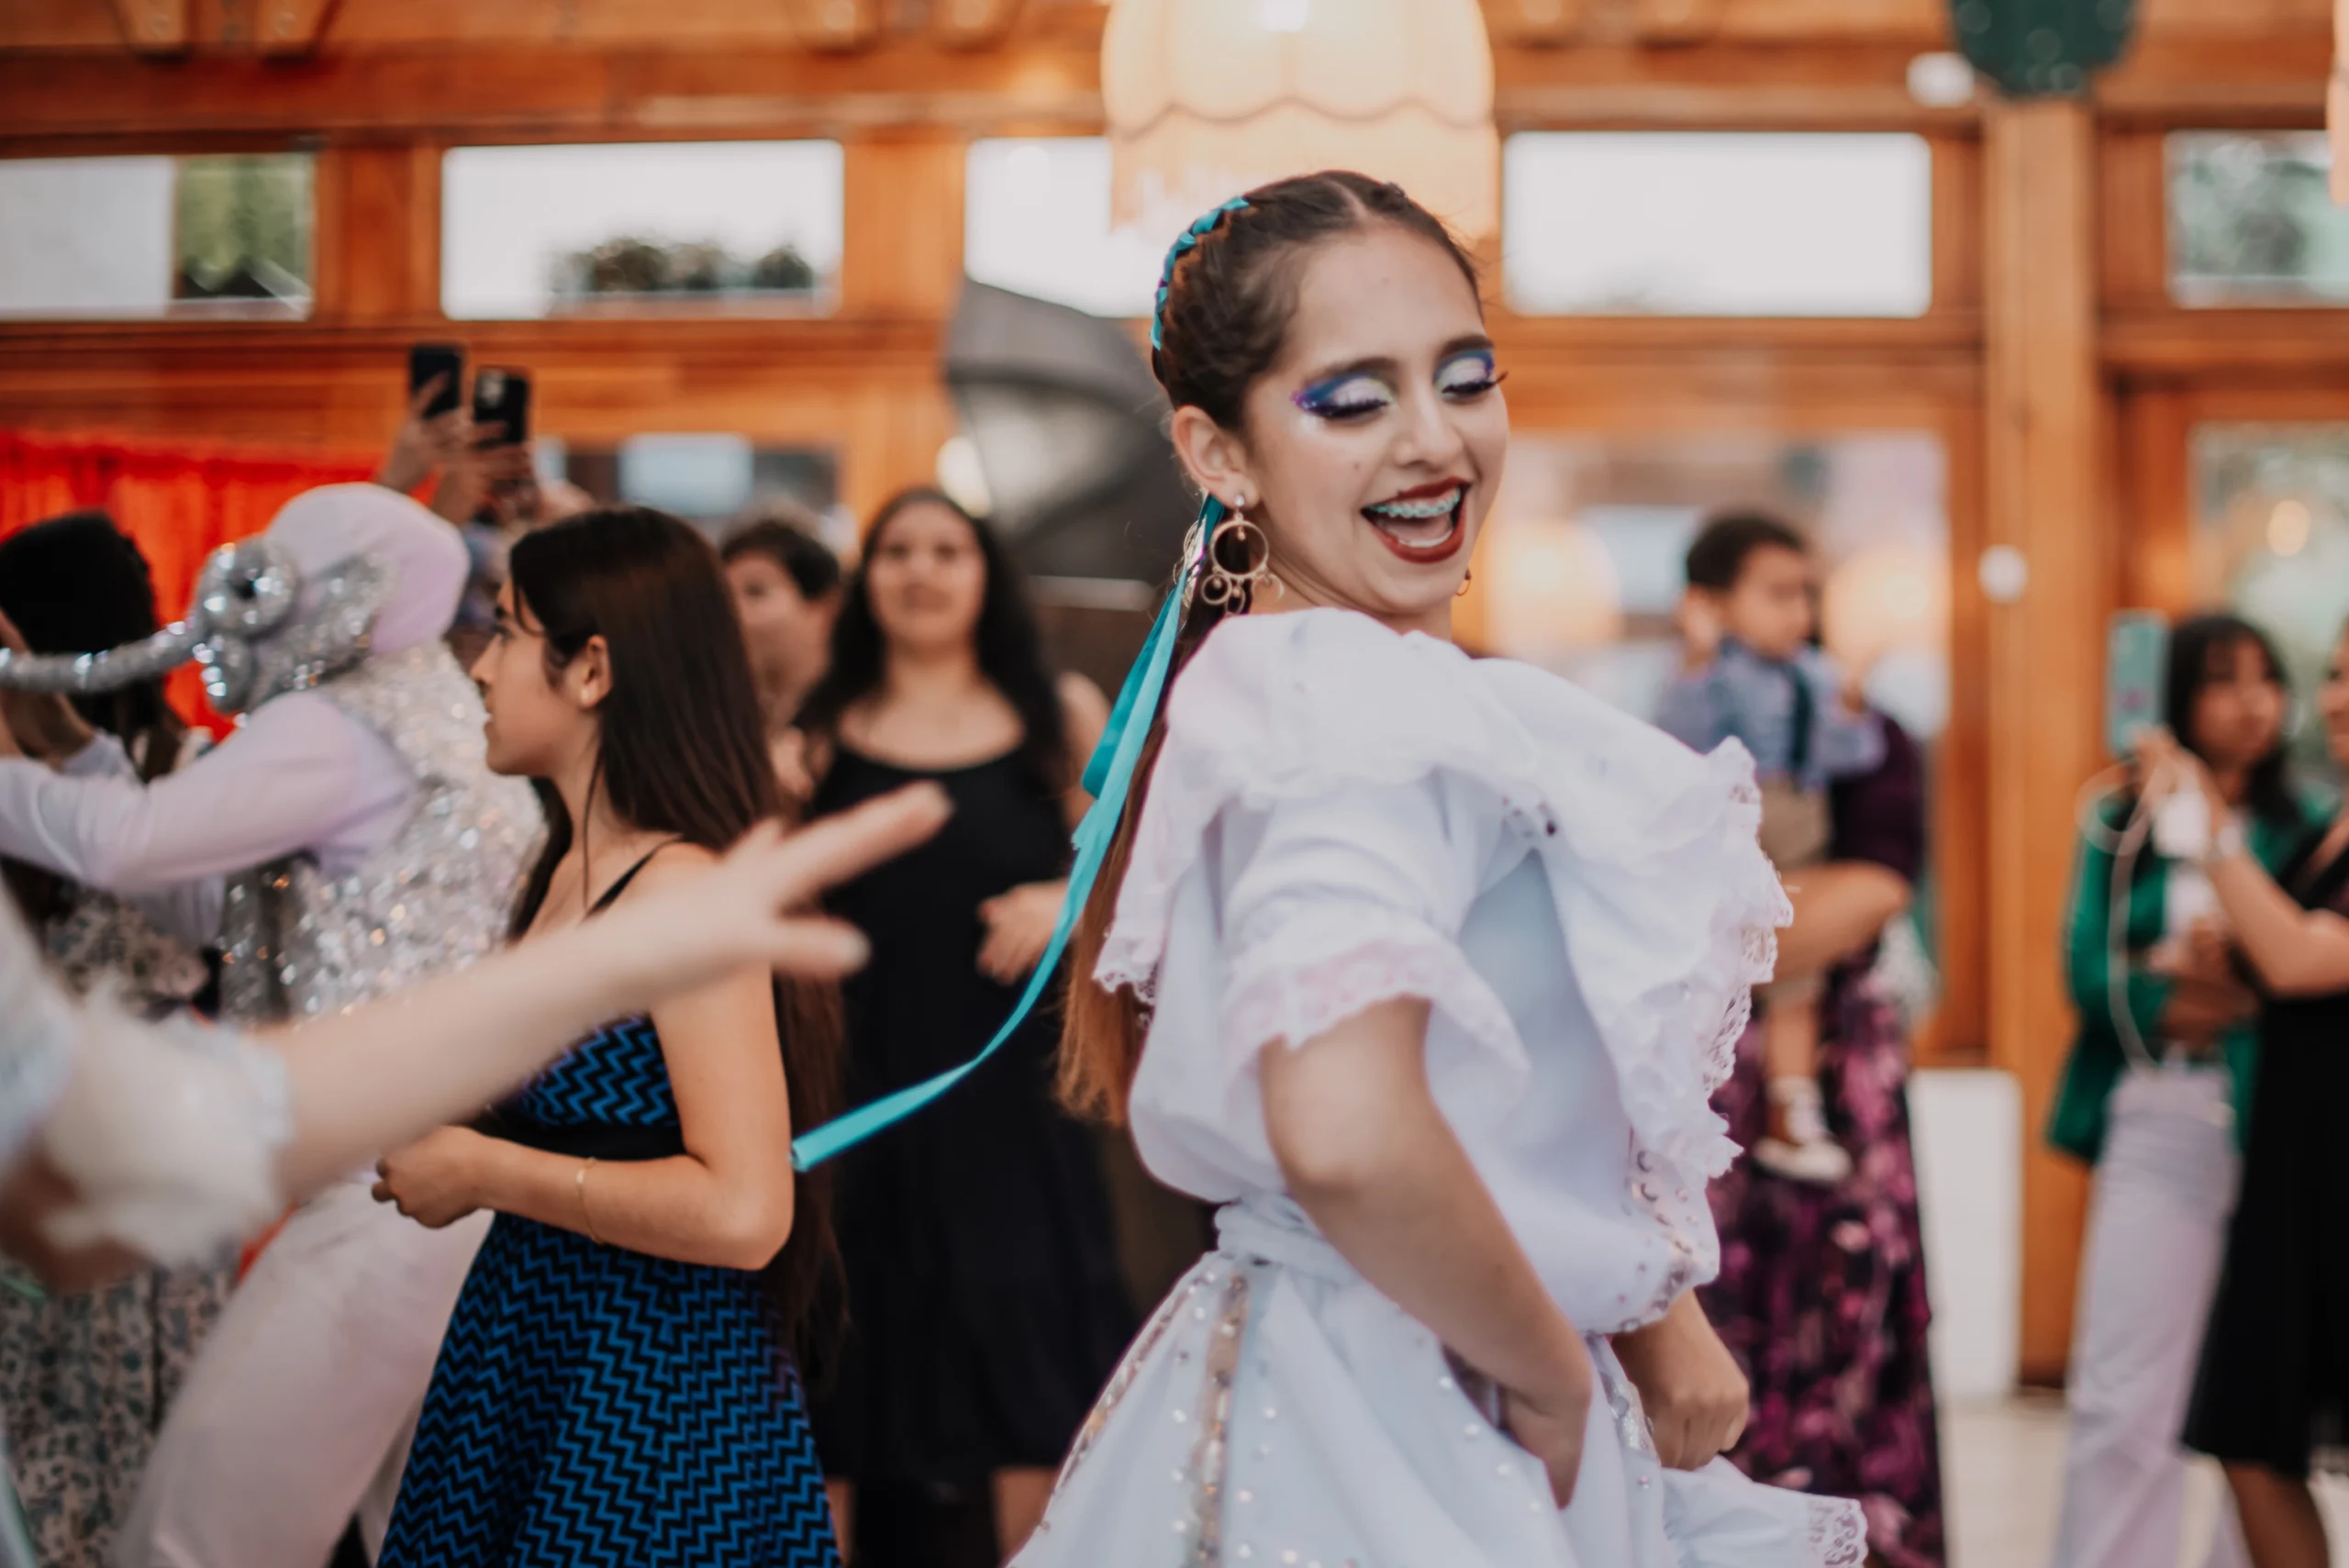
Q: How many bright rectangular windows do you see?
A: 5